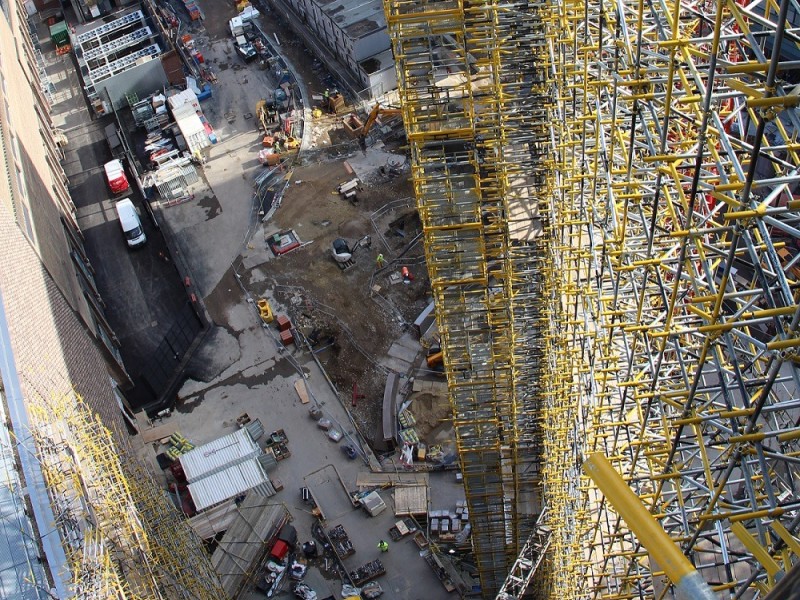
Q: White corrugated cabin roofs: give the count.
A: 2